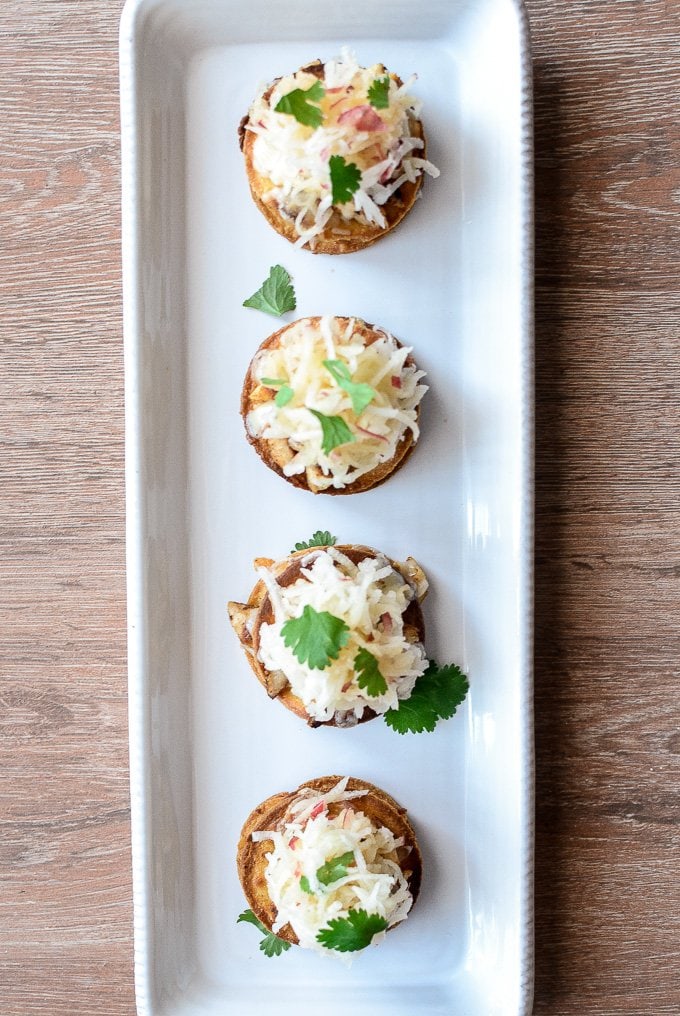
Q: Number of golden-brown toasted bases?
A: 4